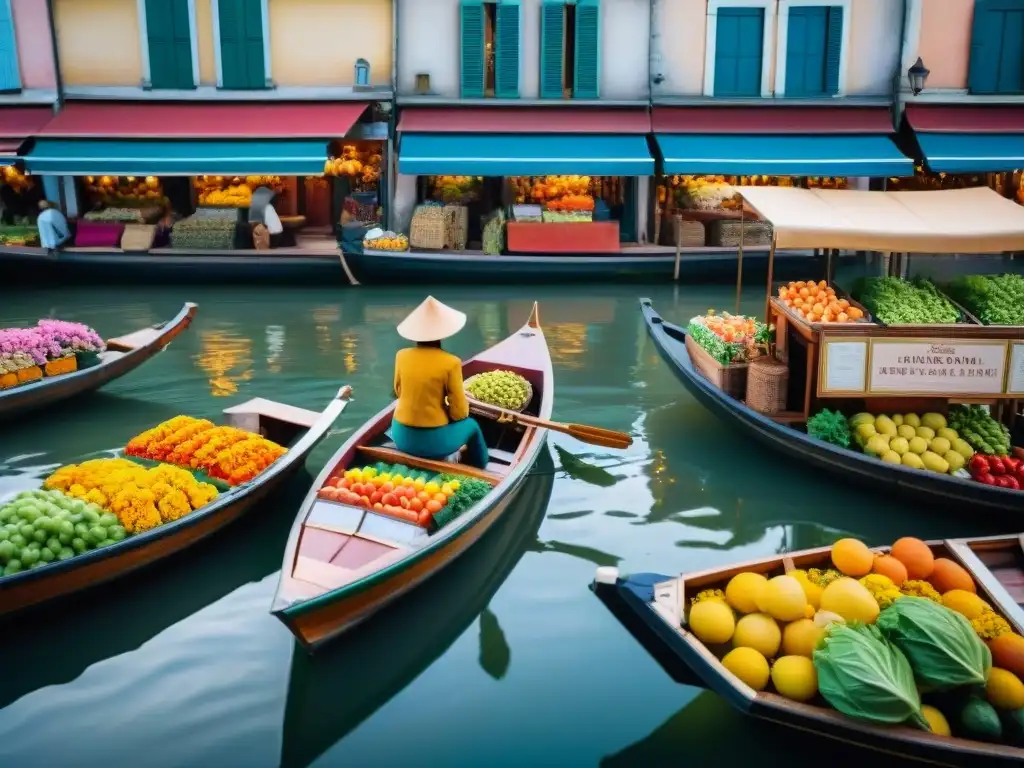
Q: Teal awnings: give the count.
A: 4